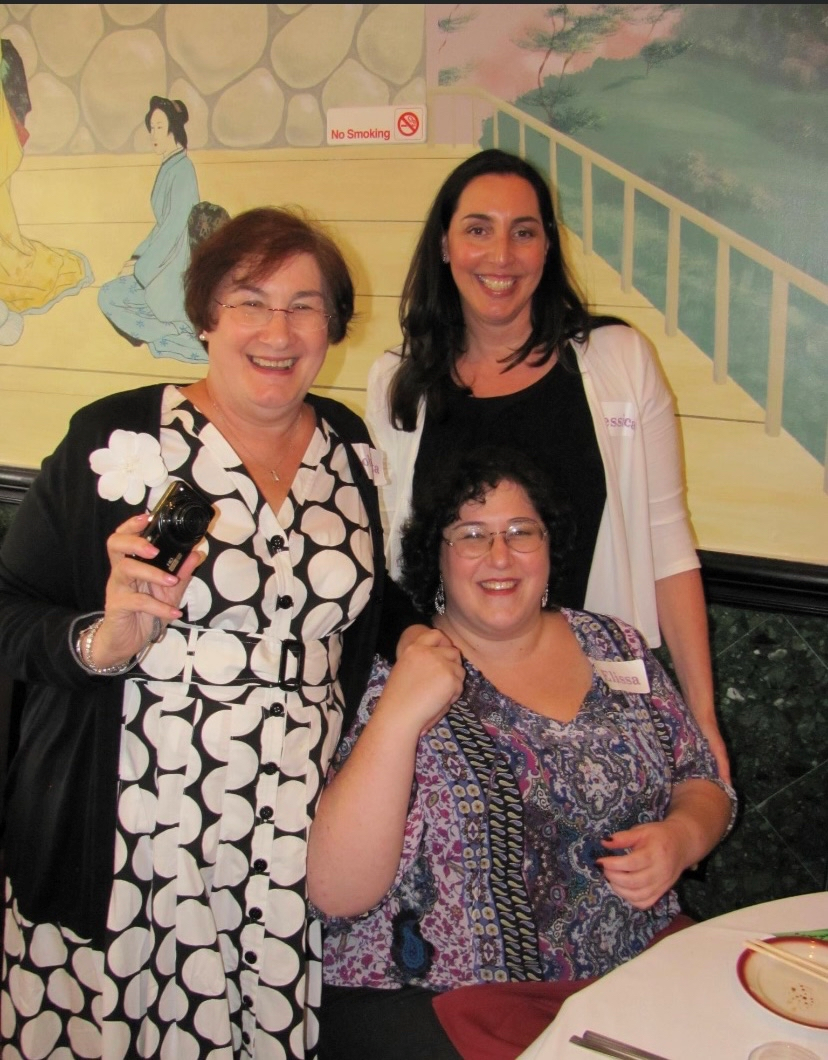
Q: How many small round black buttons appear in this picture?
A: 10